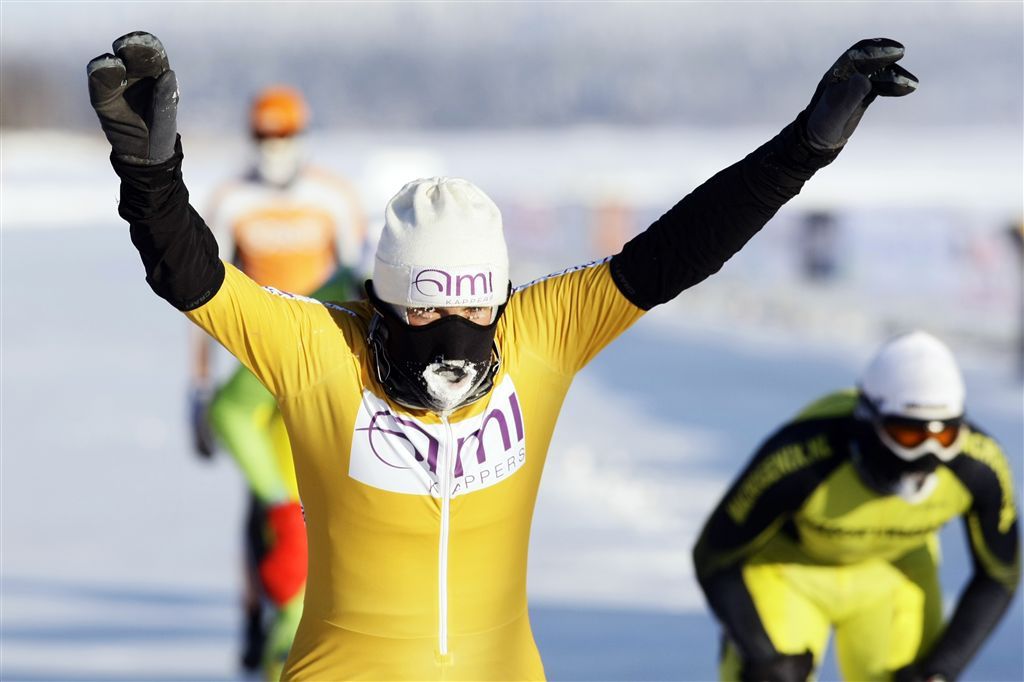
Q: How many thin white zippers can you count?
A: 1